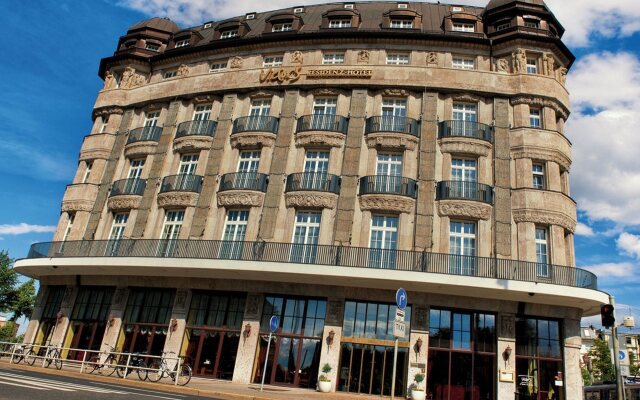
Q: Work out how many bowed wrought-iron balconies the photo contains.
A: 12